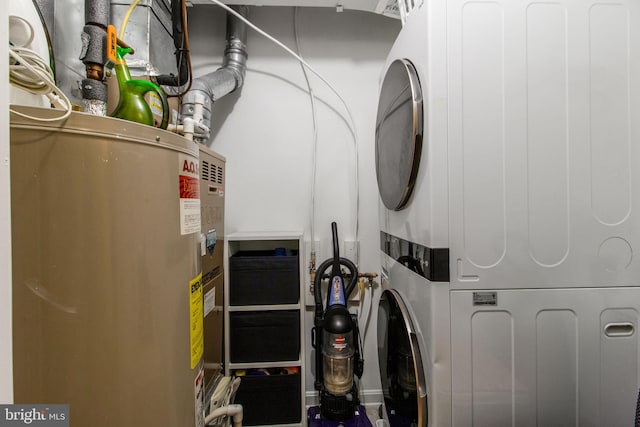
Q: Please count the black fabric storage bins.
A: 3